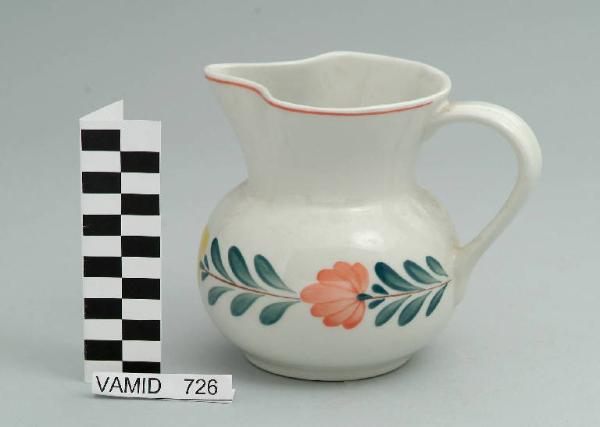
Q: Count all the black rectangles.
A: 12